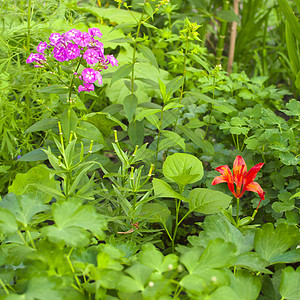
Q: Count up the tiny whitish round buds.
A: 3